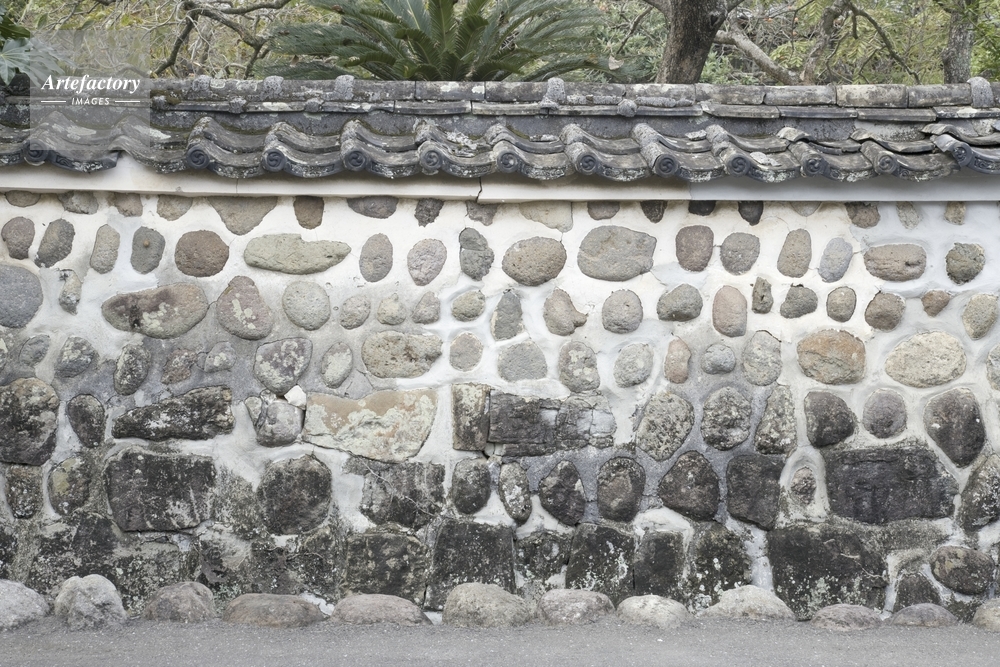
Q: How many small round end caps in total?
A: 12